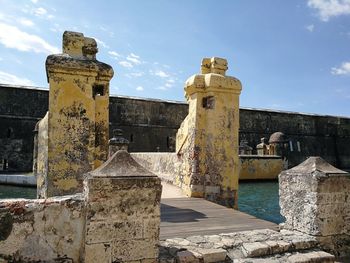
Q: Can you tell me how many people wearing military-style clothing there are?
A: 0